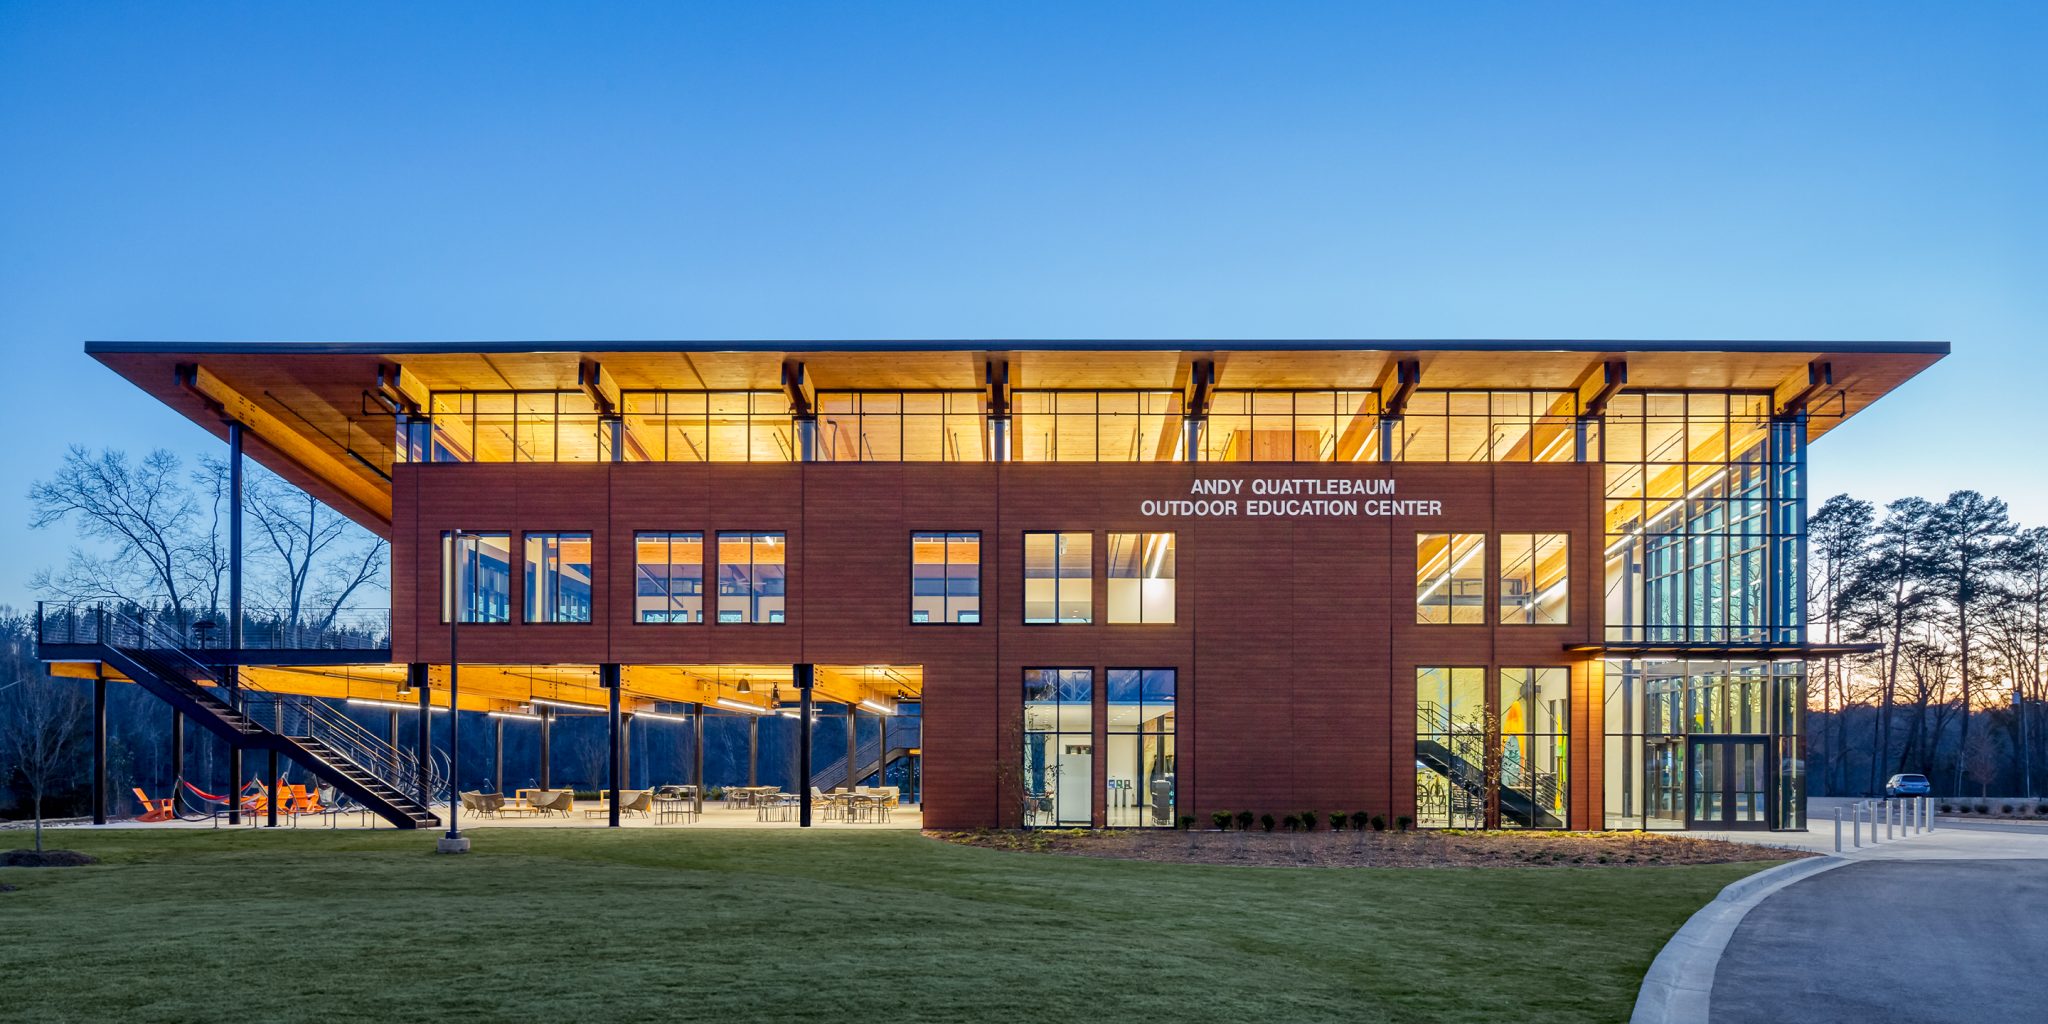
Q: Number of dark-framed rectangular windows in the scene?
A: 13